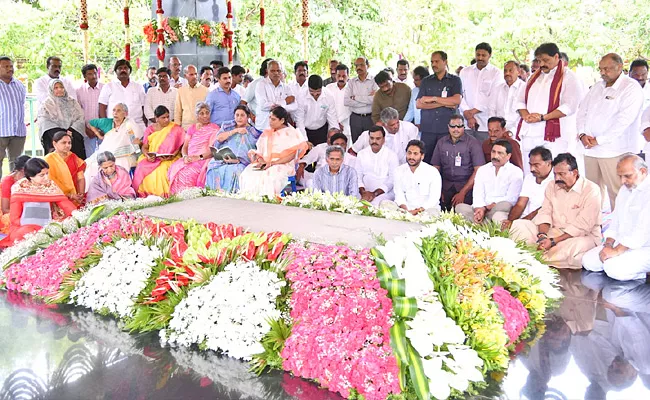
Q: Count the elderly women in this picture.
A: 3